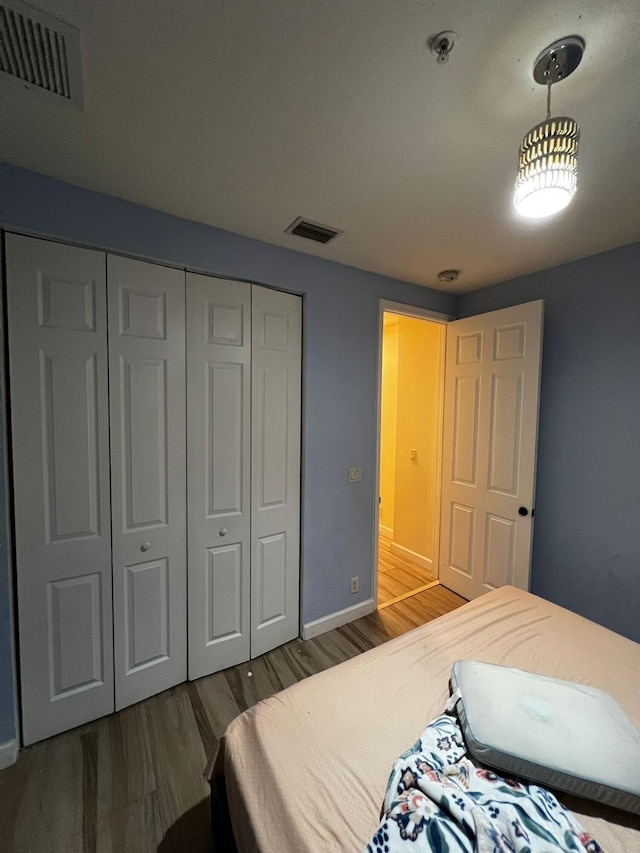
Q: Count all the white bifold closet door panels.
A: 4